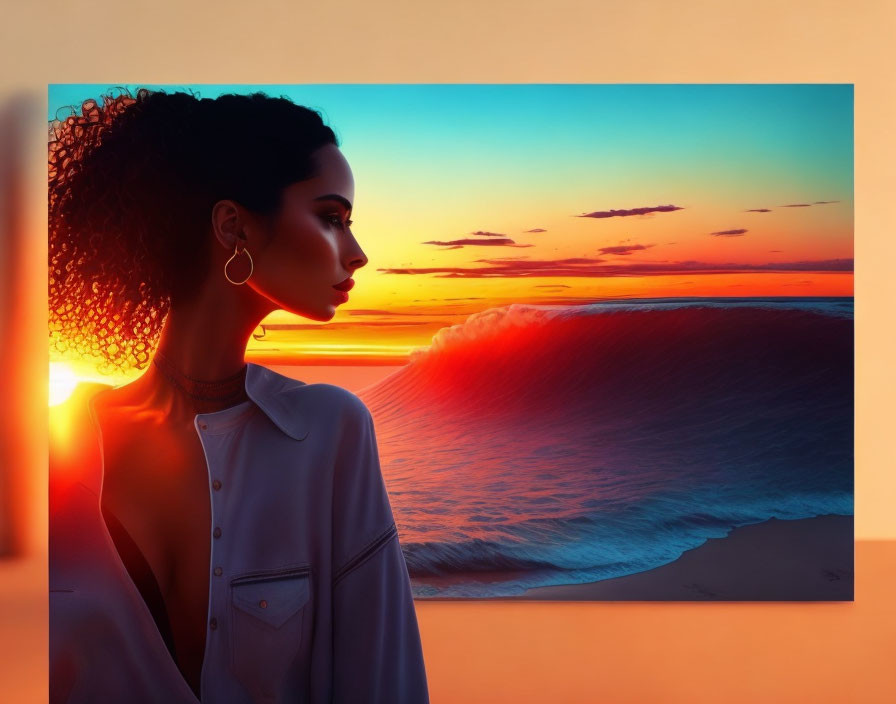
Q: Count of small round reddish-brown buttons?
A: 6